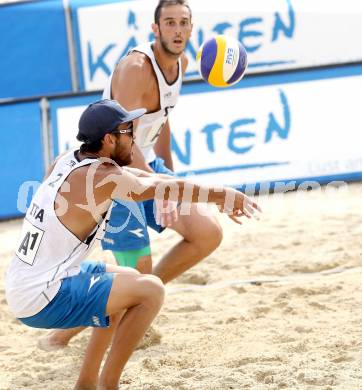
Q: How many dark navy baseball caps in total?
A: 1